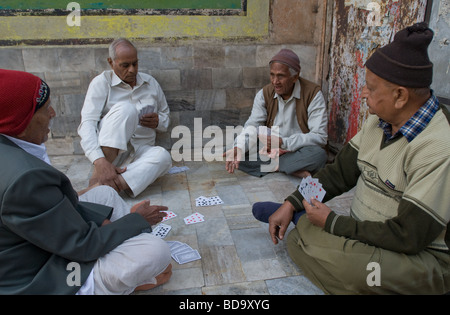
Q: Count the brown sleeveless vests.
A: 1